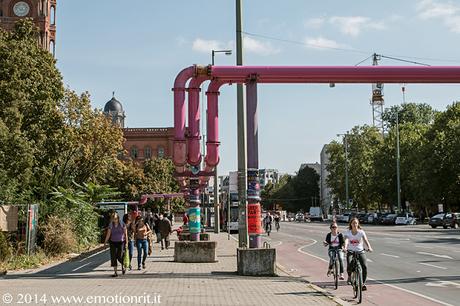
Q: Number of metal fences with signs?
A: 1